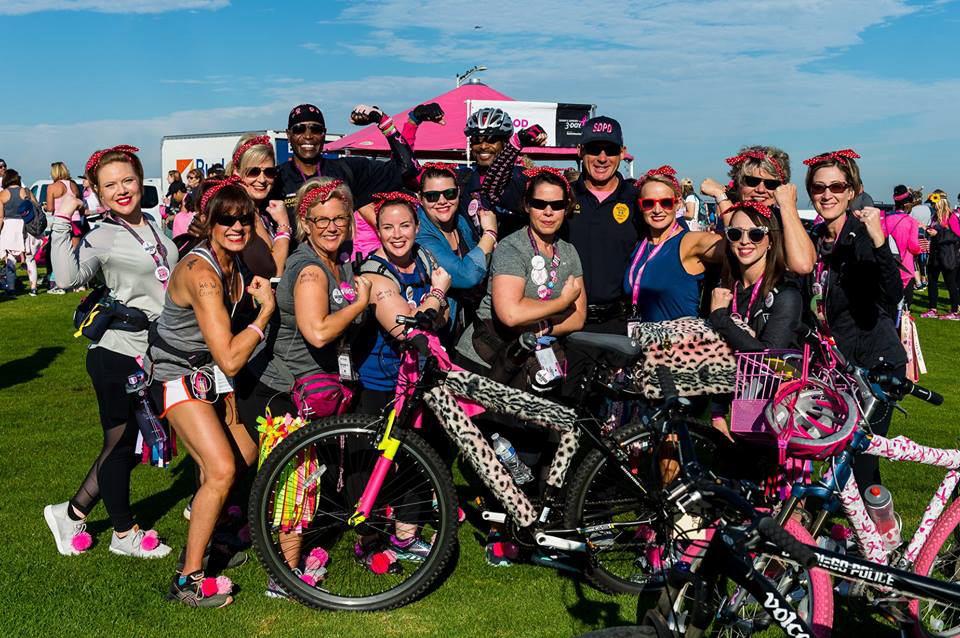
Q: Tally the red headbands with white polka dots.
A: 11